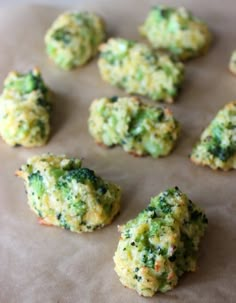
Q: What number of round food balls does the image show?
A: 9